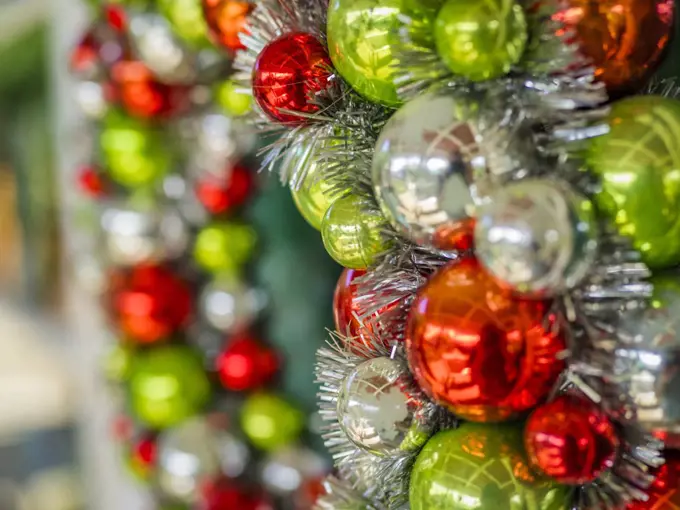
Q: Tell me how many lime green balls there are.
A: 12